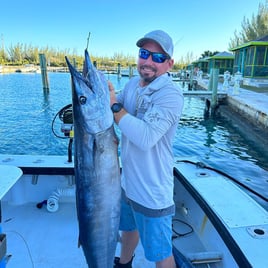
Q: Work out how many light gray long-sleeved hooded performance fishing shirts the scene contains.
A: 1